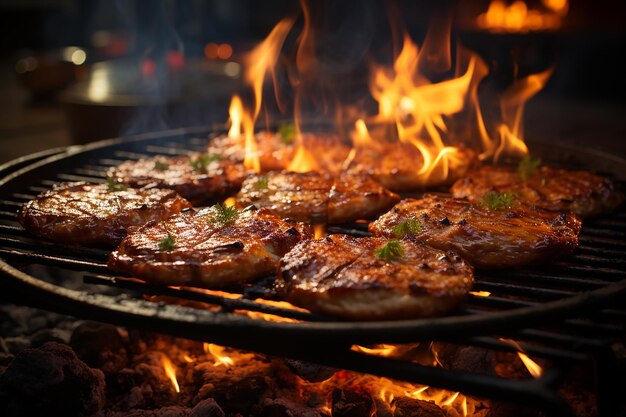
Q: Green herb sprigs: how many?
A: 11